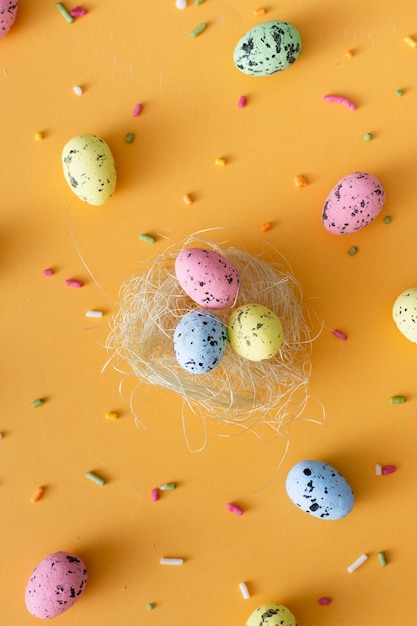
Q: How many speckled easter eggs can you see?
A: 11